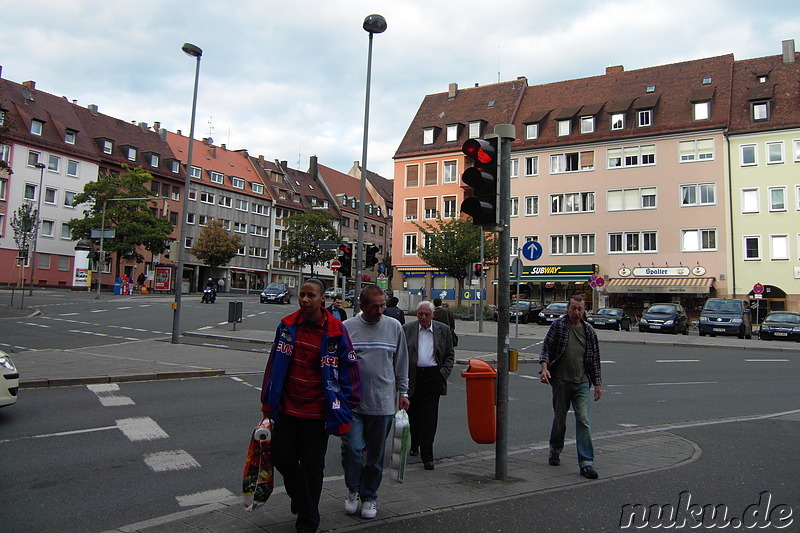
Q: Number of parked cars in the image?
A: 6